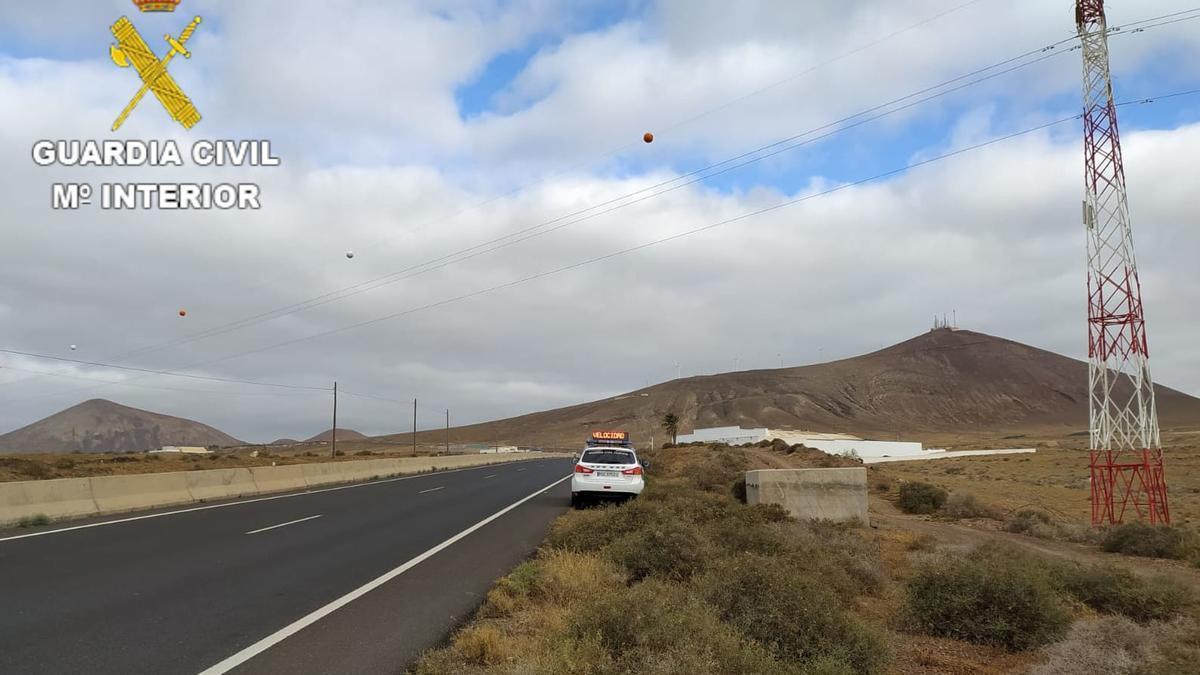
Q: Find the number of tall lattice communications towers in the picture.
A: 1